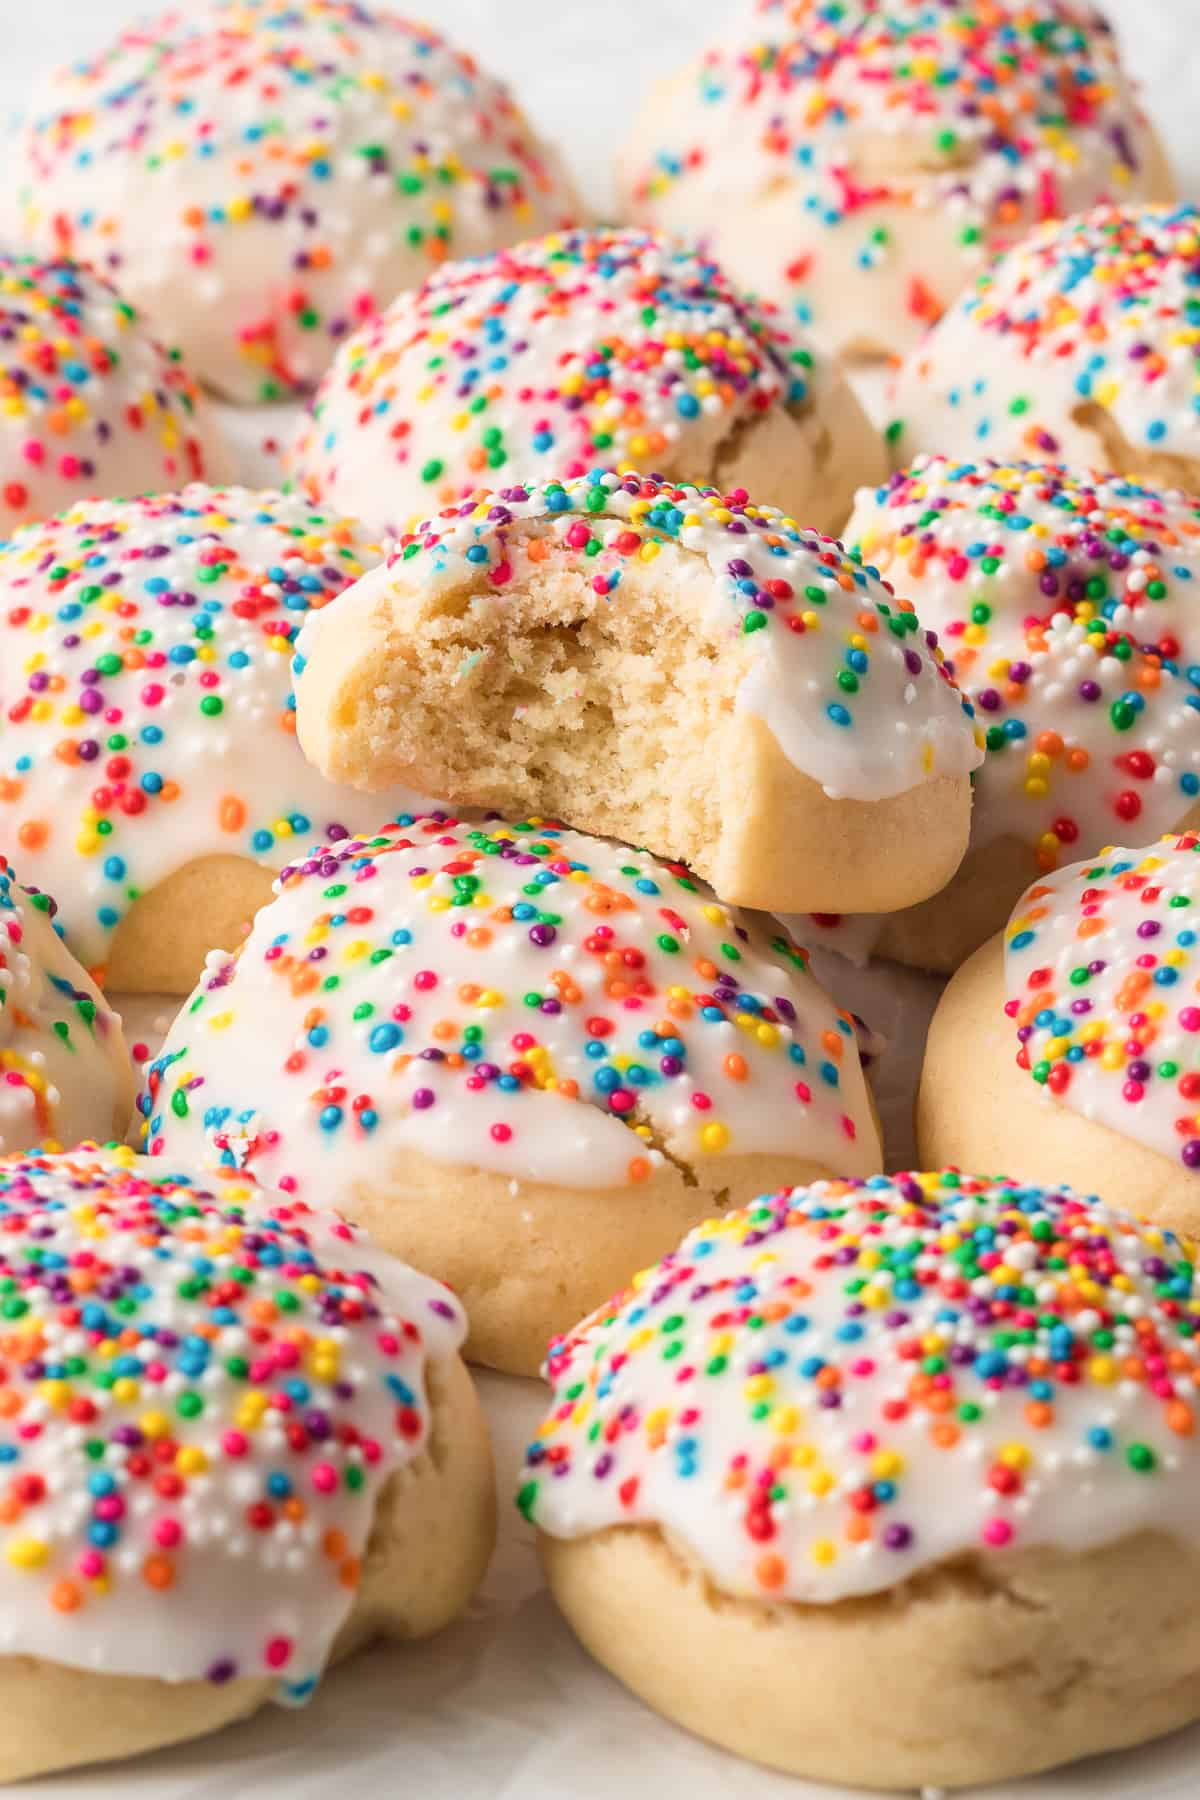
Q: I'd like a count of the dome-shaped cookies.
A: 13